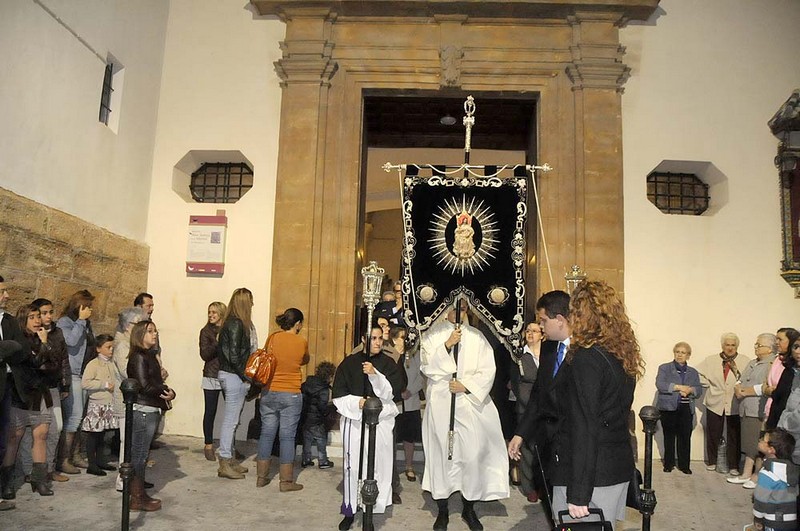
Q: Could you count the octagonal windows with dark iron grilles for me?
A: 2